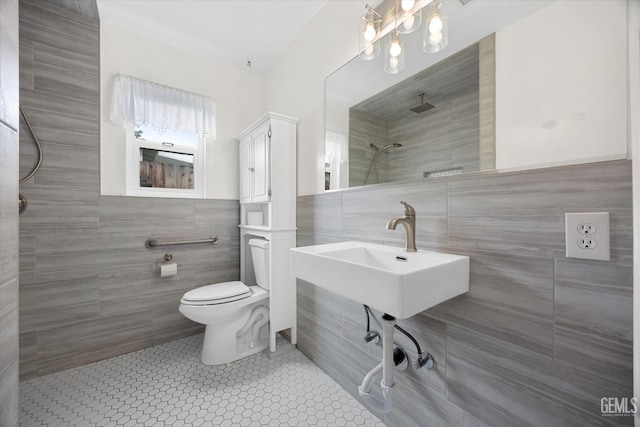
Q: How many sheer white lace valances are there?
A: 1